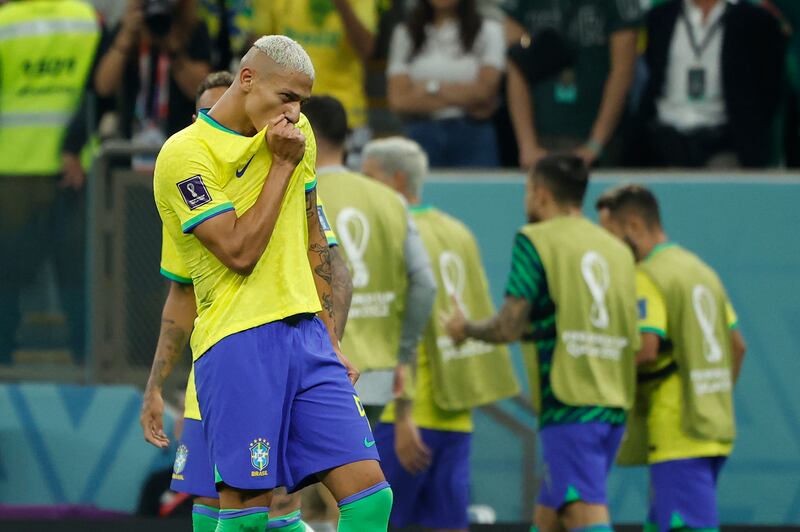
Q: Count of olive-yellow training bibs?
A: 4